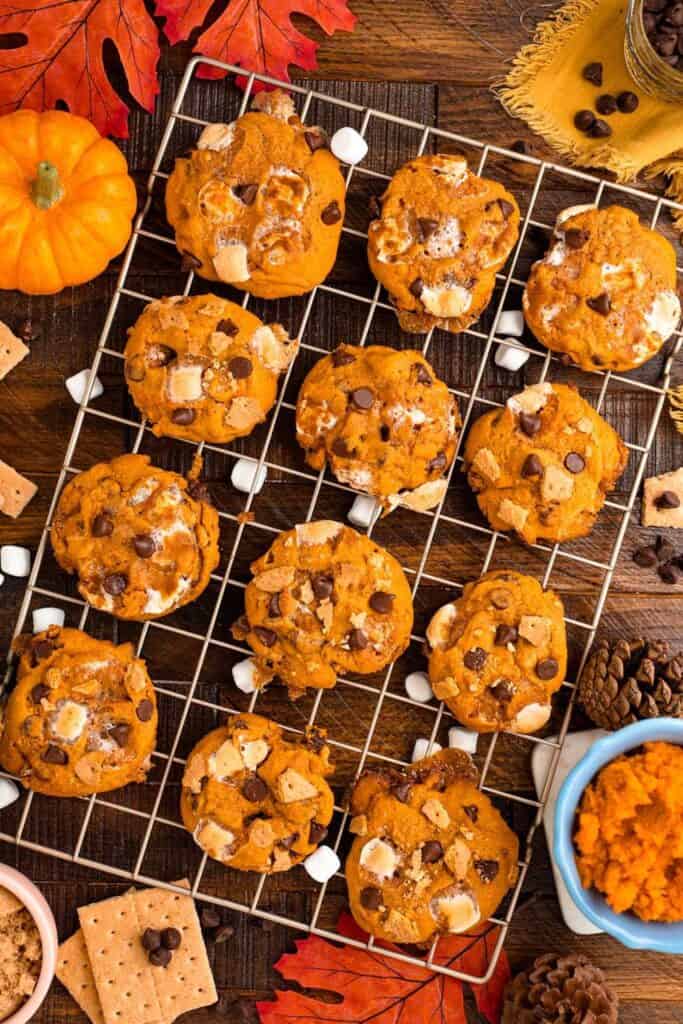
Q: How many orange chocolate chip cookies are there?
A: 12